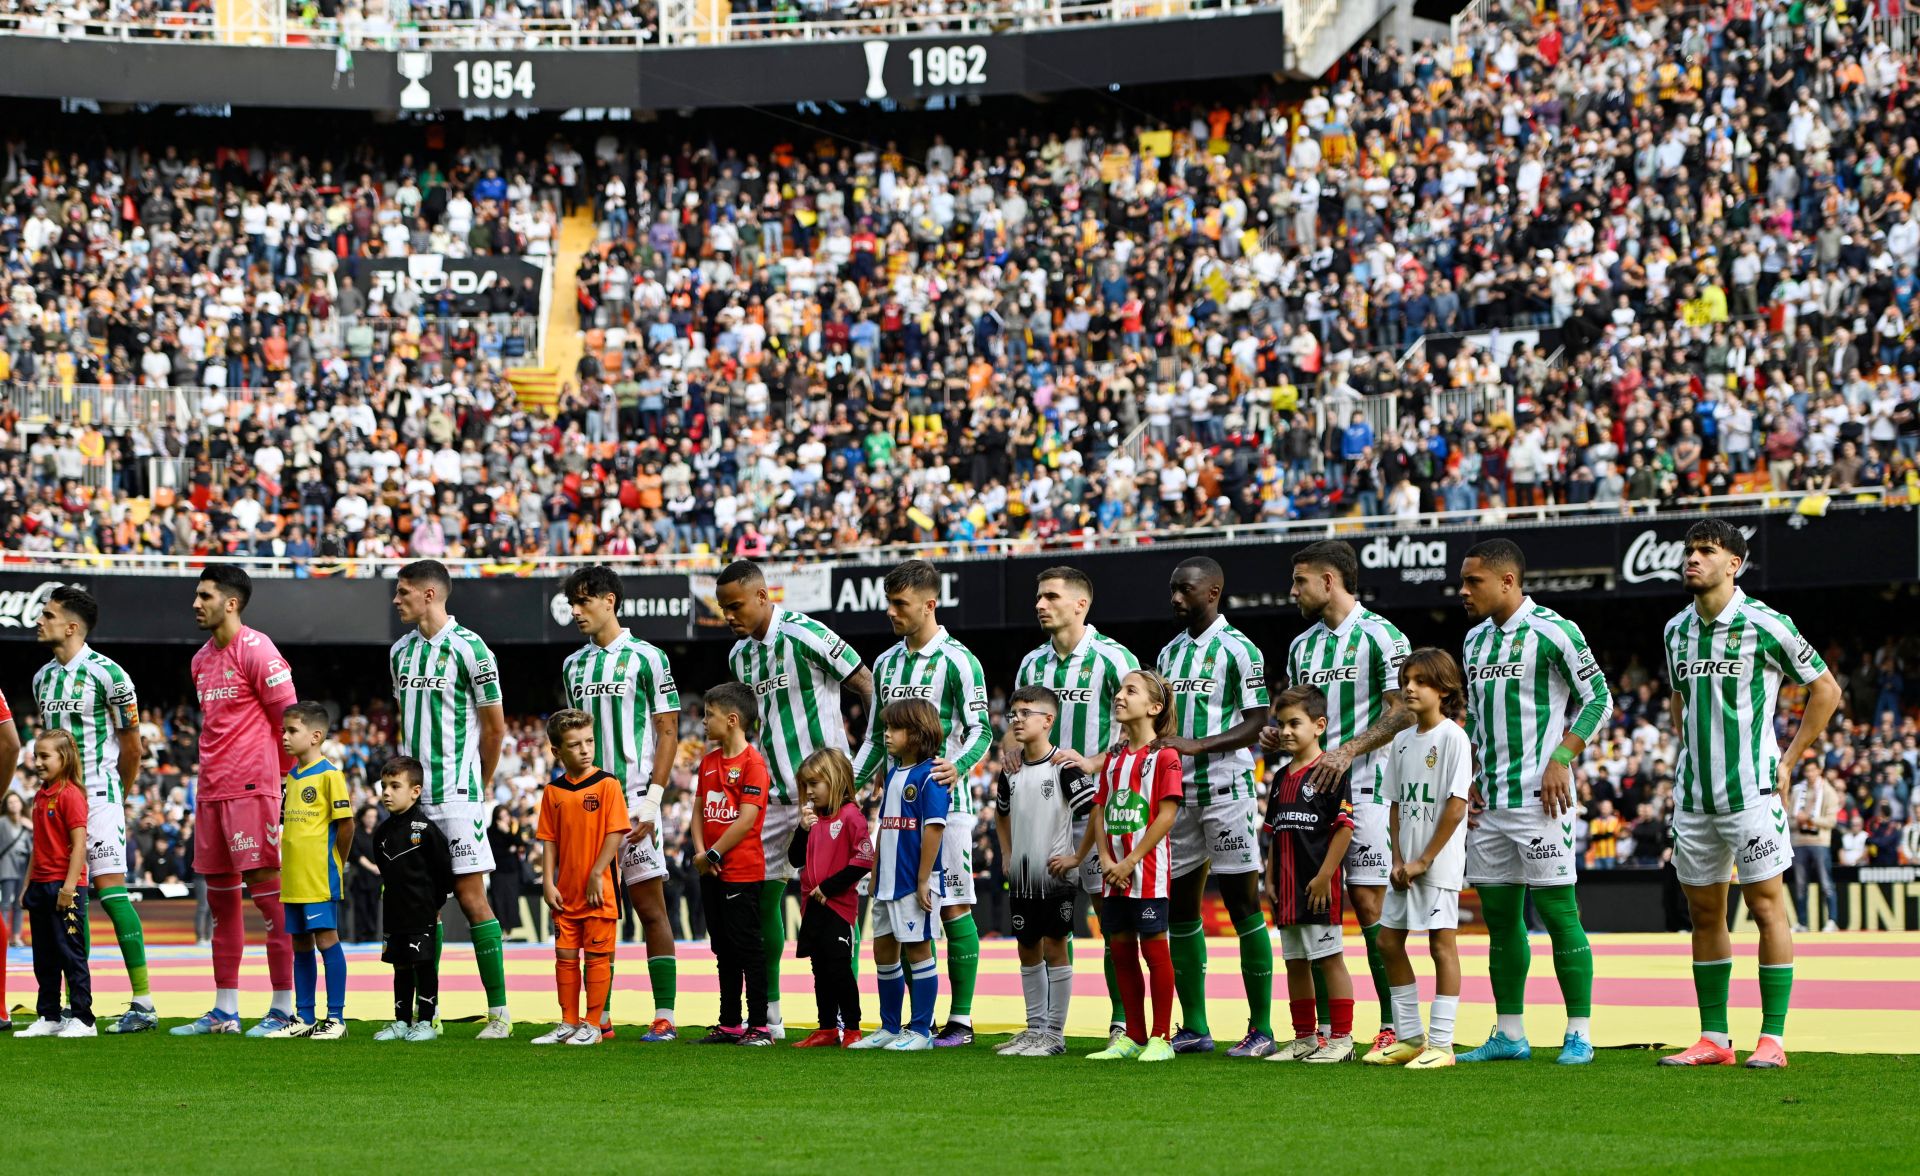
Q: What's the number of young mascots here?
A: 11